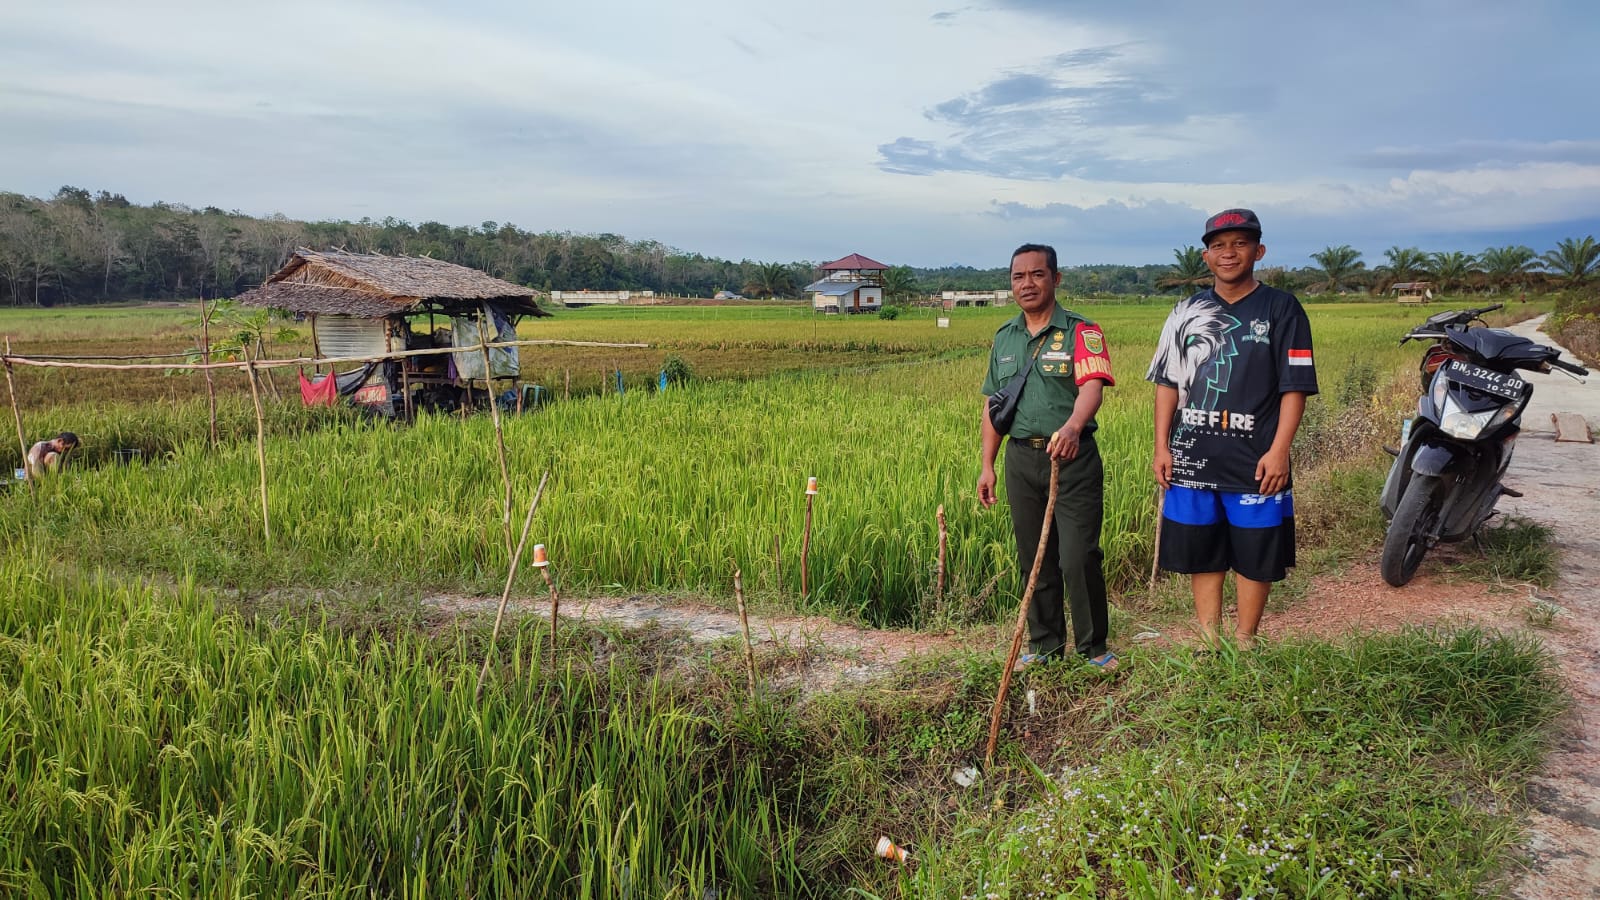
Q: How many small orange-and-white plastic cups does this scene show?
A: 3